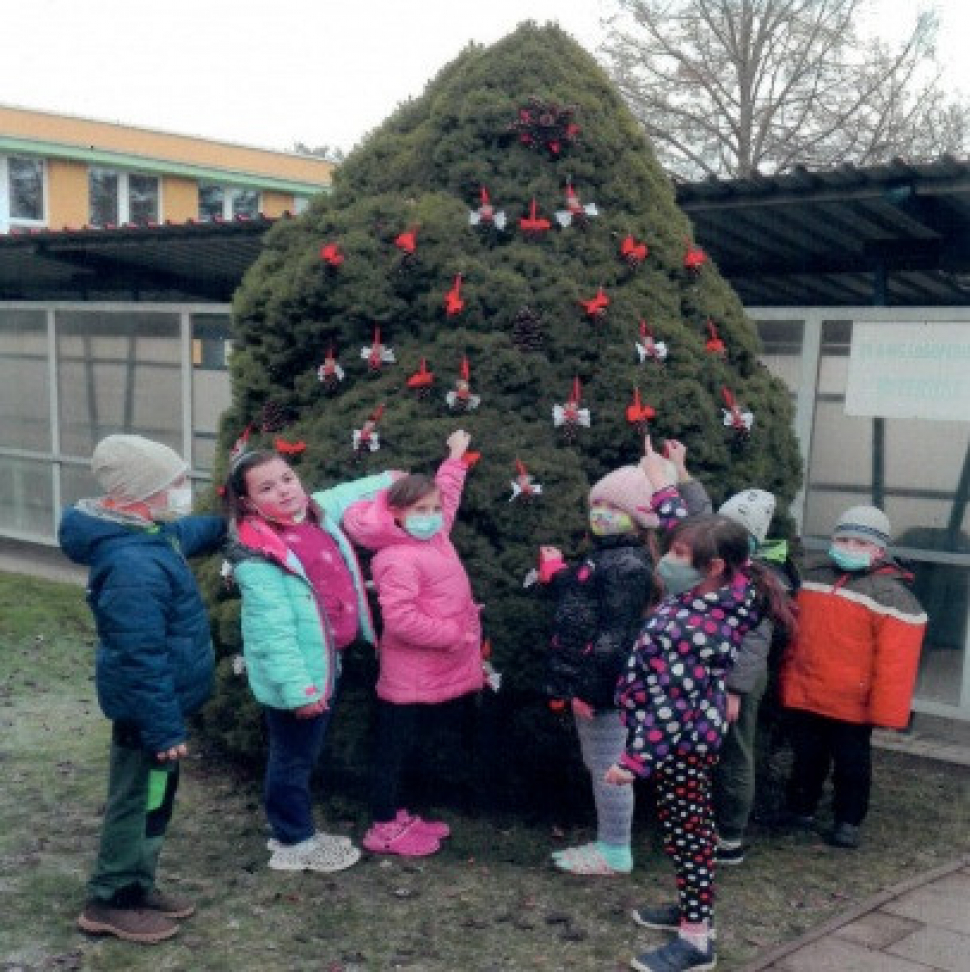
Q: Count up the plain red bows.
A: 12